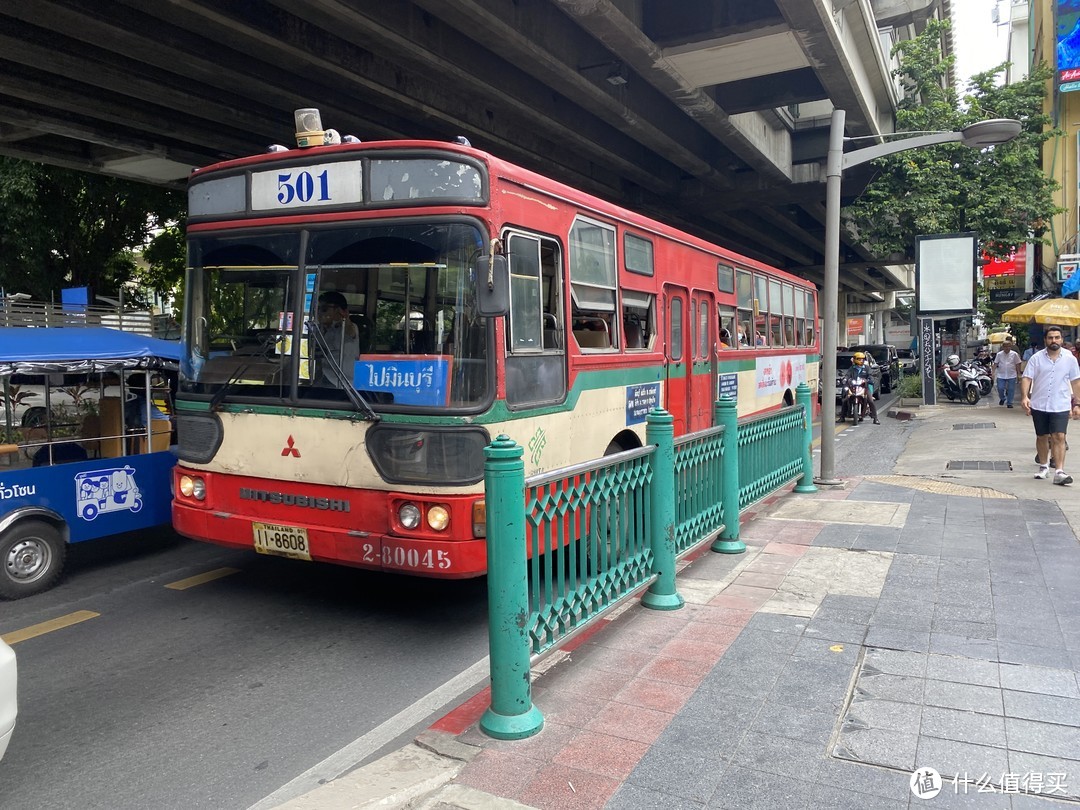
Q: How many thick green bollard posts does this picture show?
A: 4